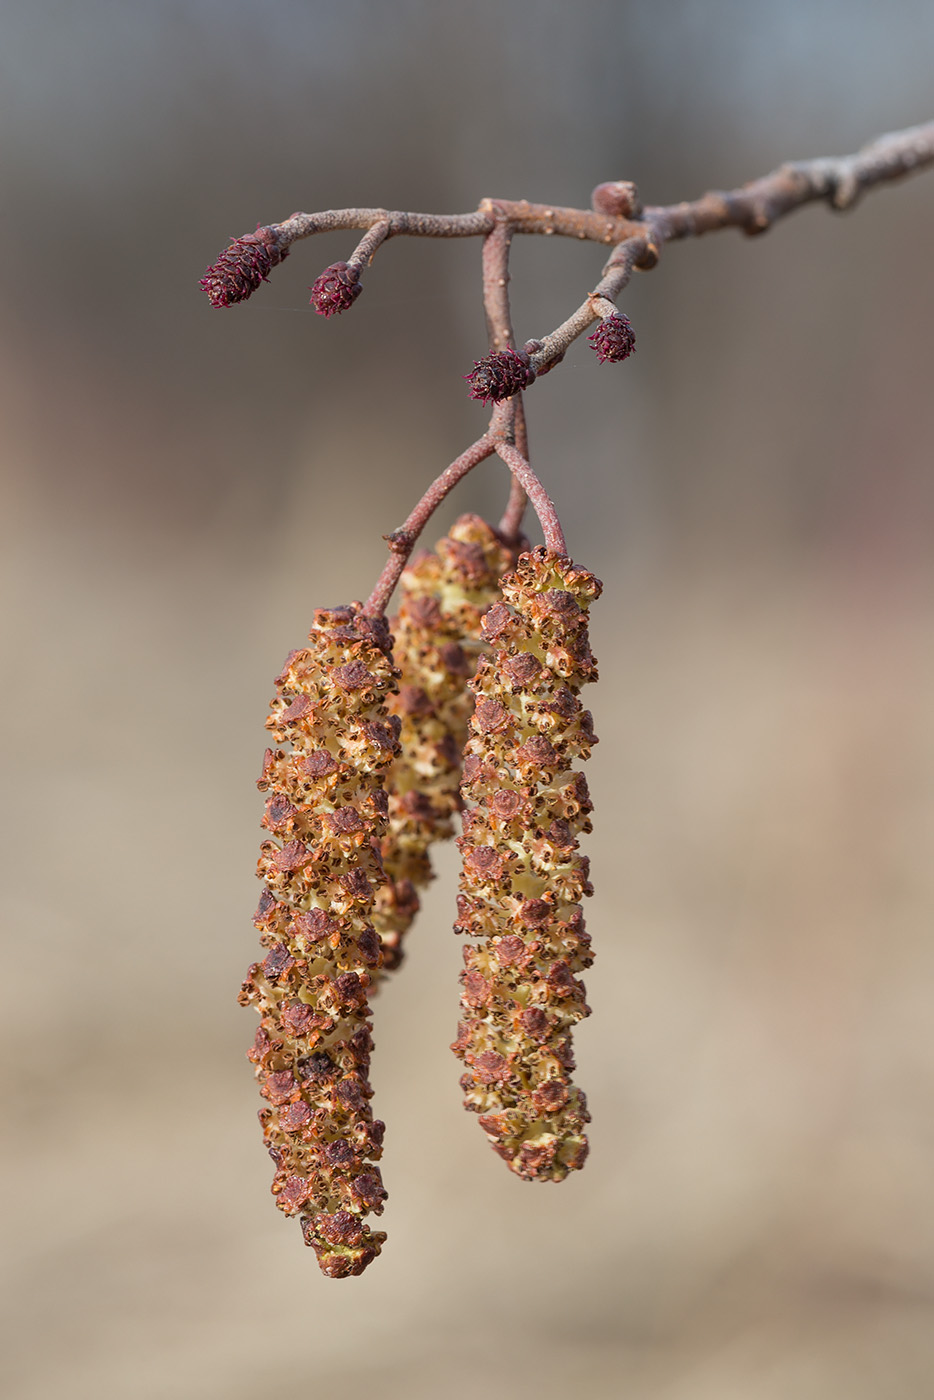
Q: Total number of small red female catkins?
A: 4